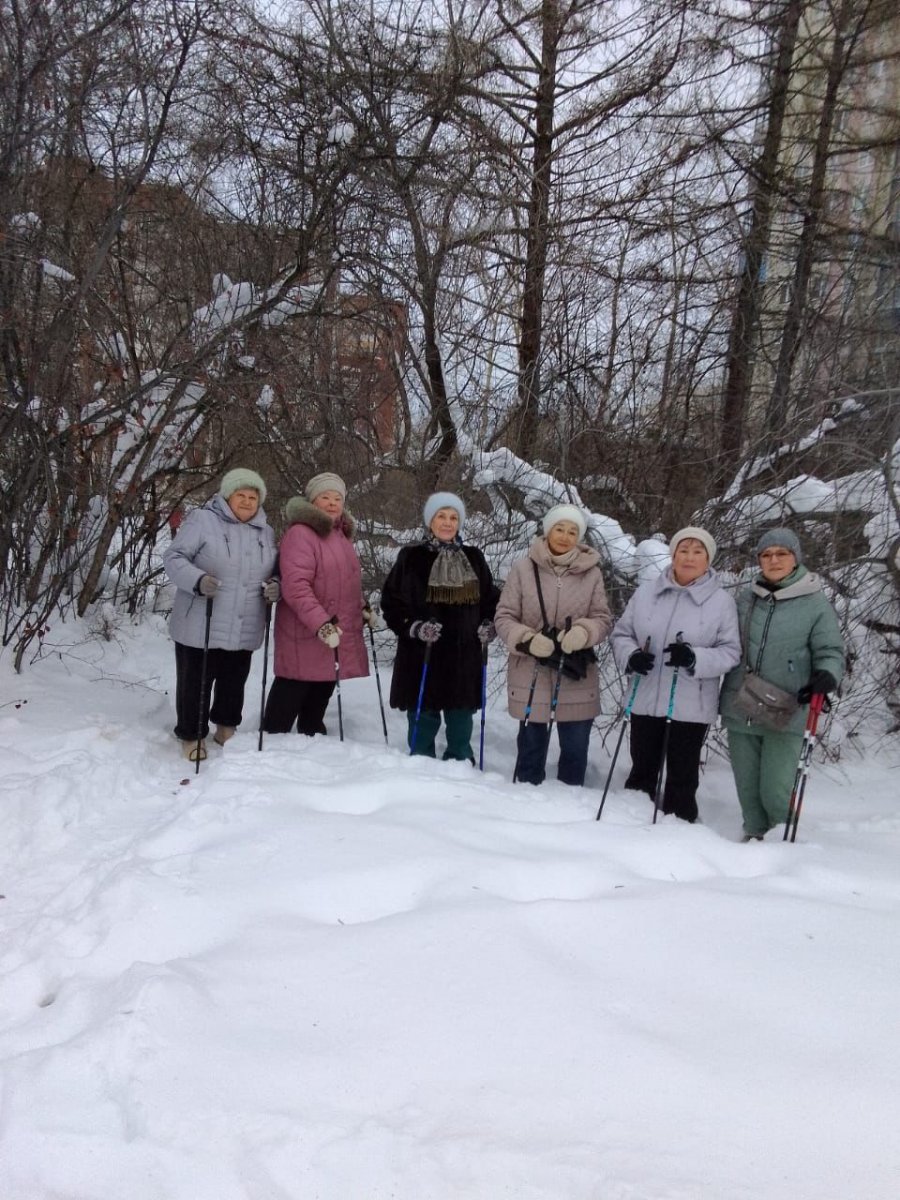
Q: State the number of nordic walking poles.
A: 12